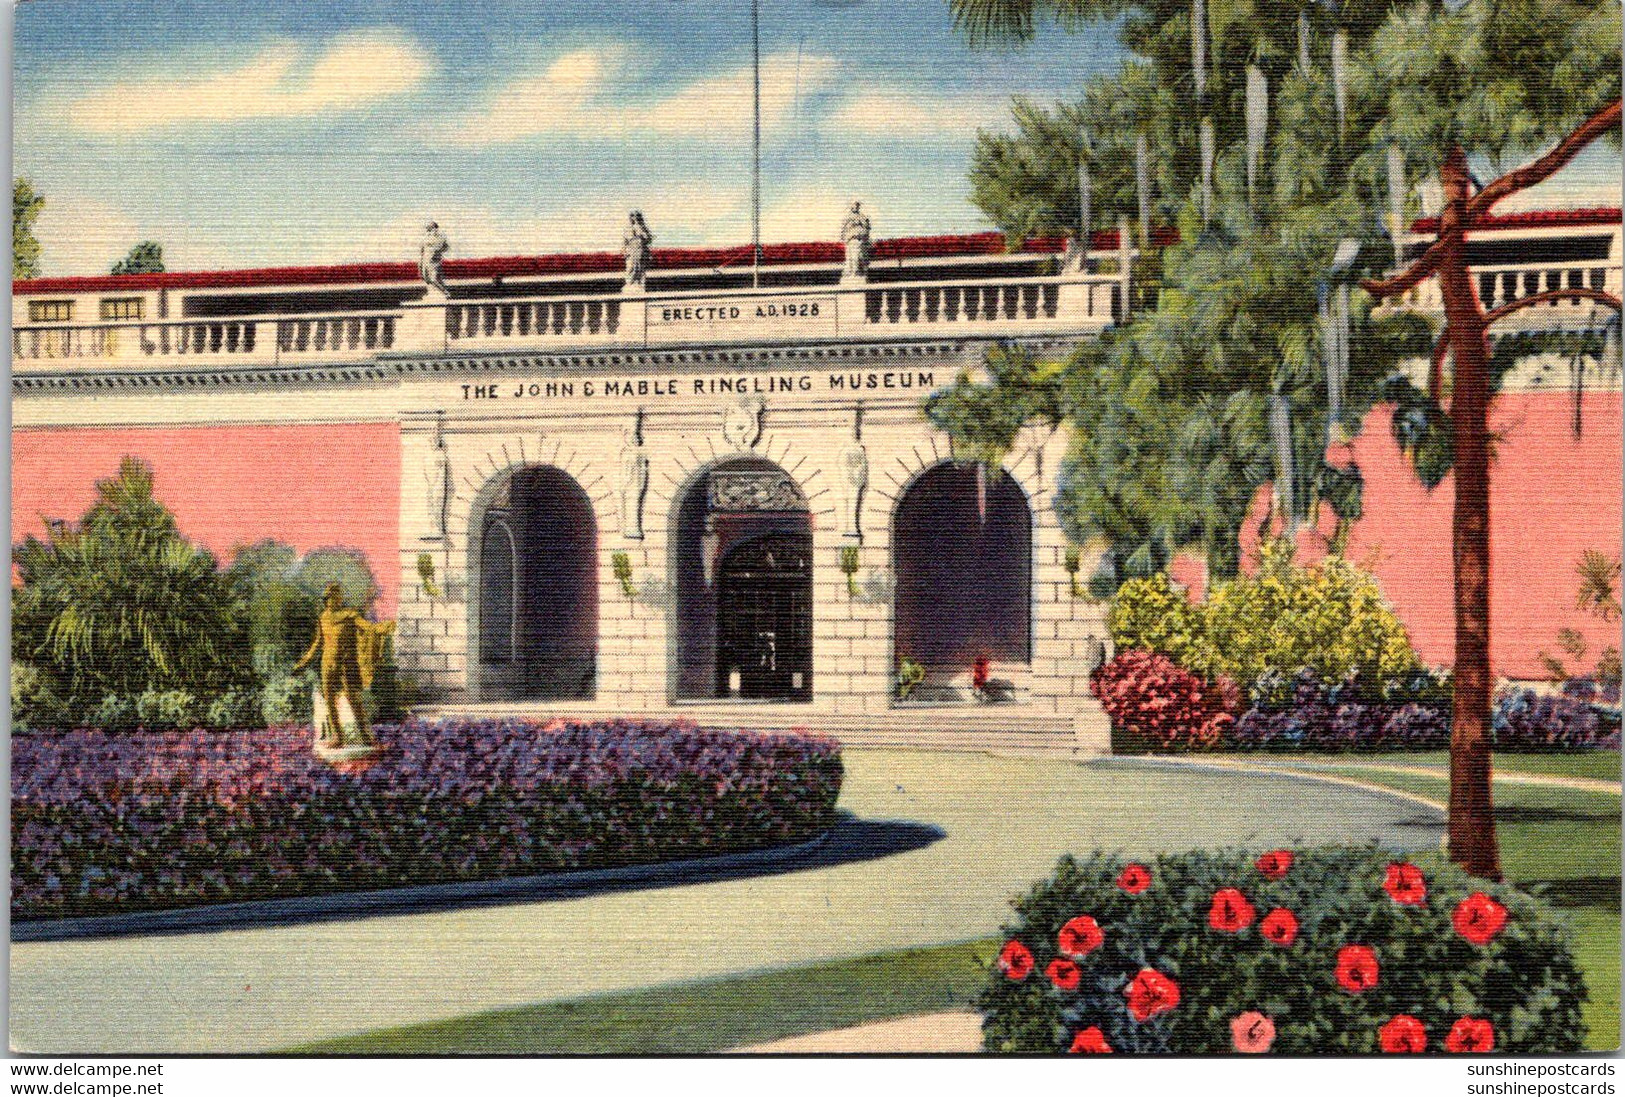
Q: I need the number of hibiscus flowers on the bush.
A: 15